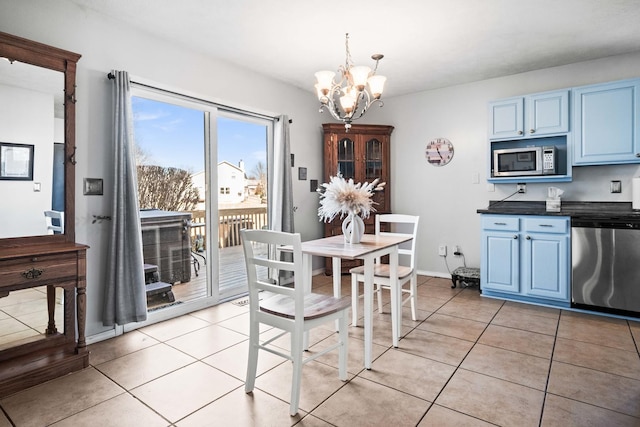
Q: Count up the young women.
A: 0